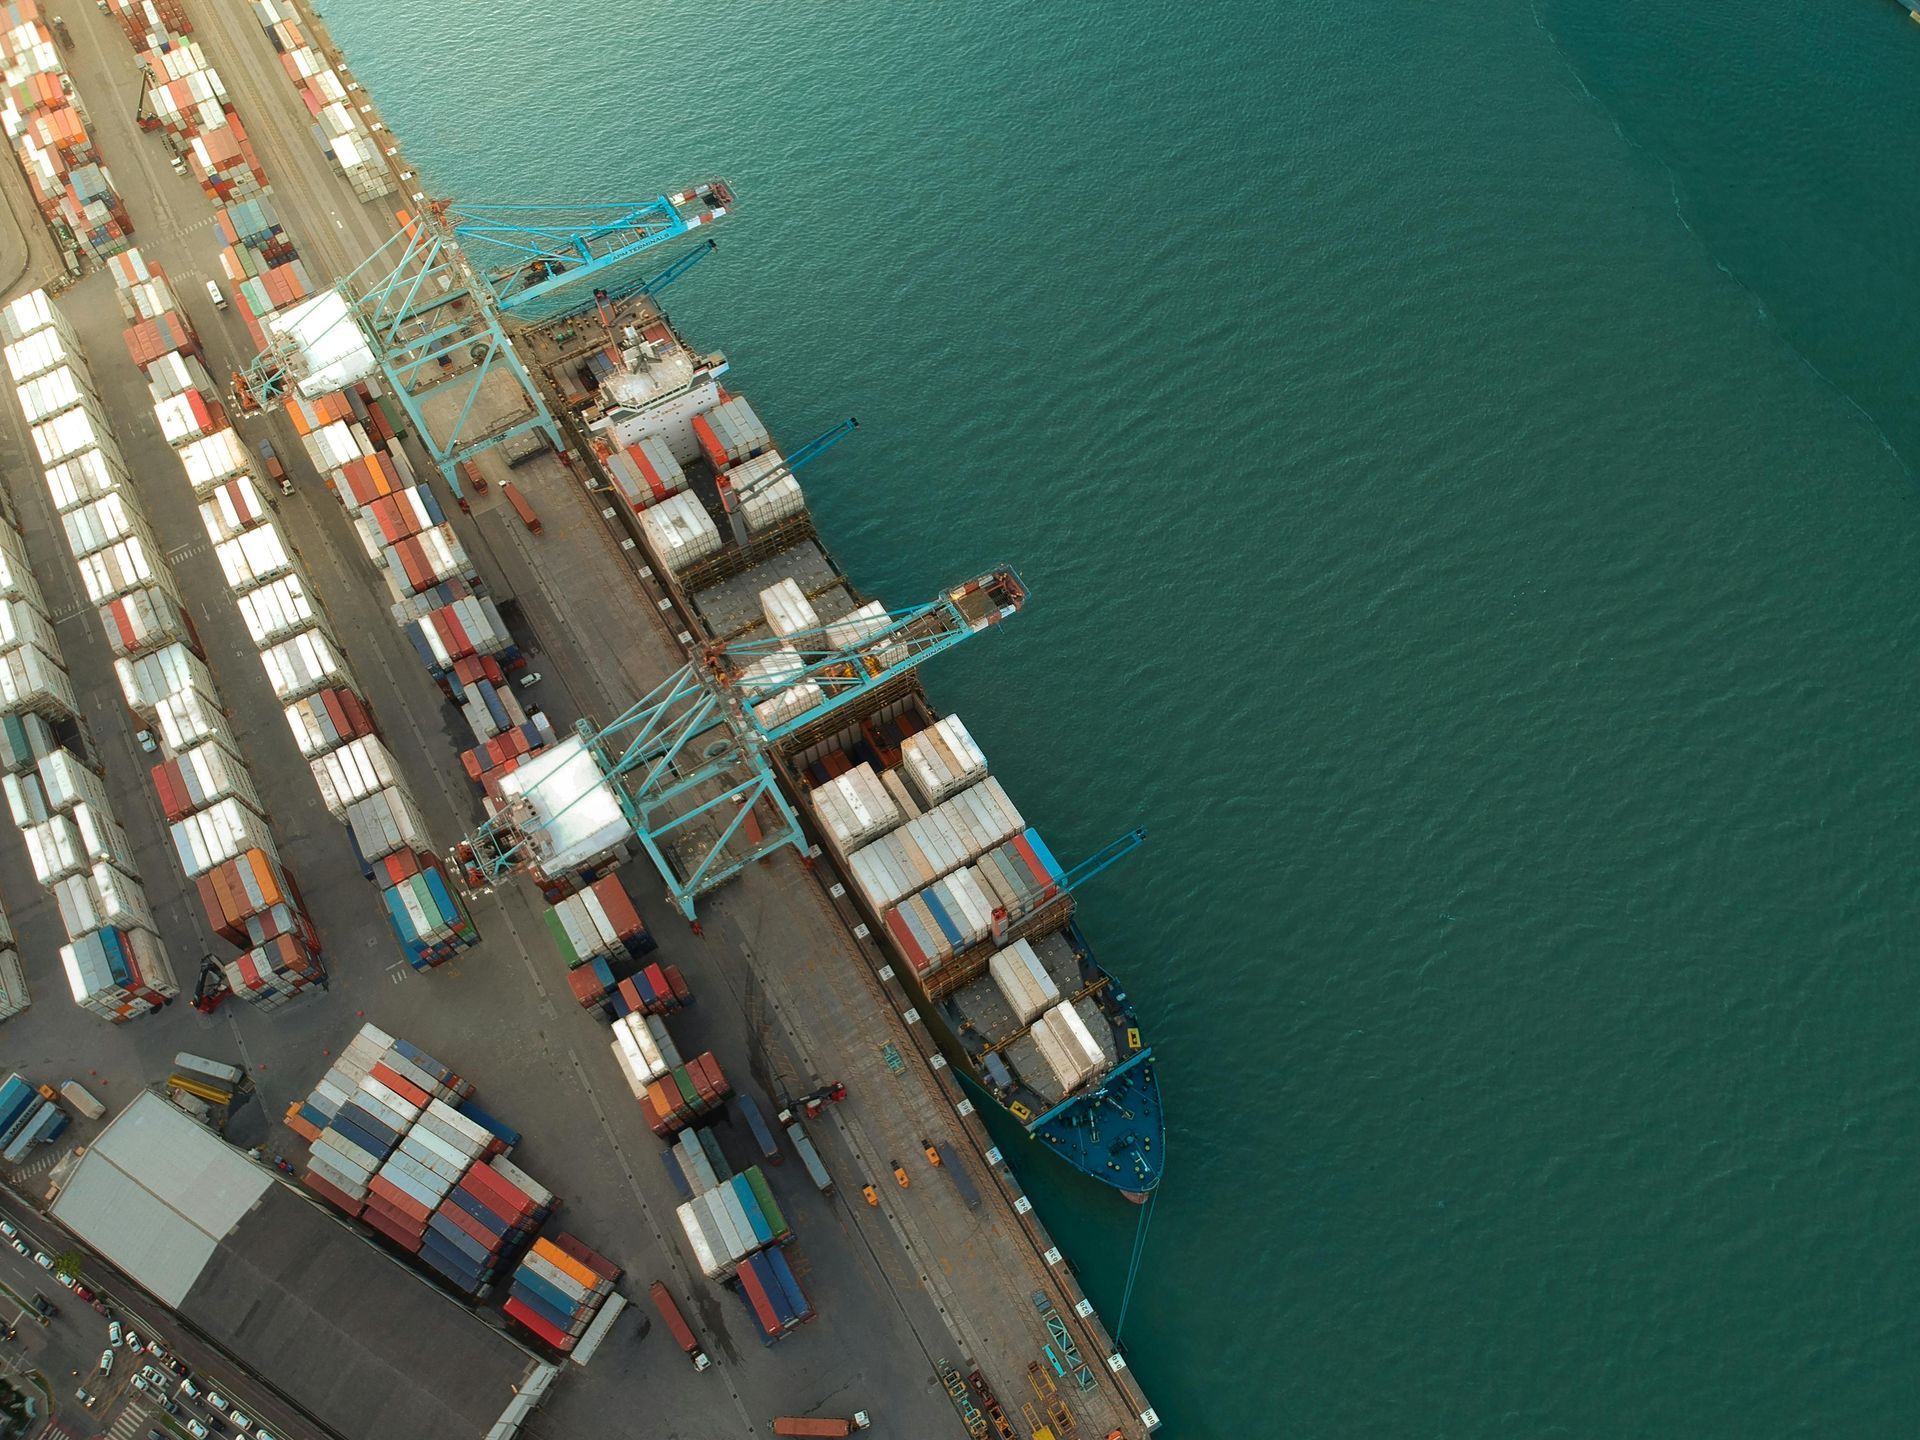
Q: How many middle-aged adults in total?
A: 0